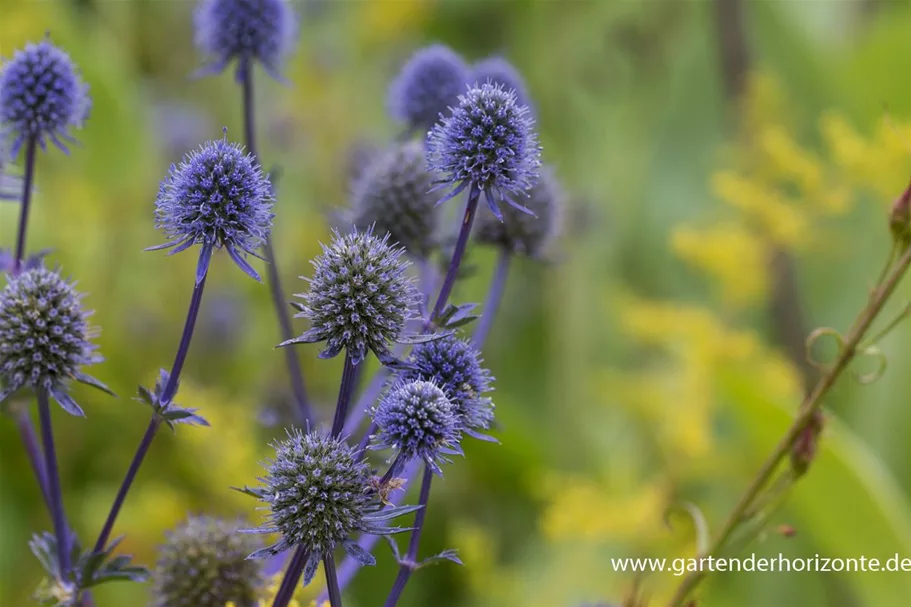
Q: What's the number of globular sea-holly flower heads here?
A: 14